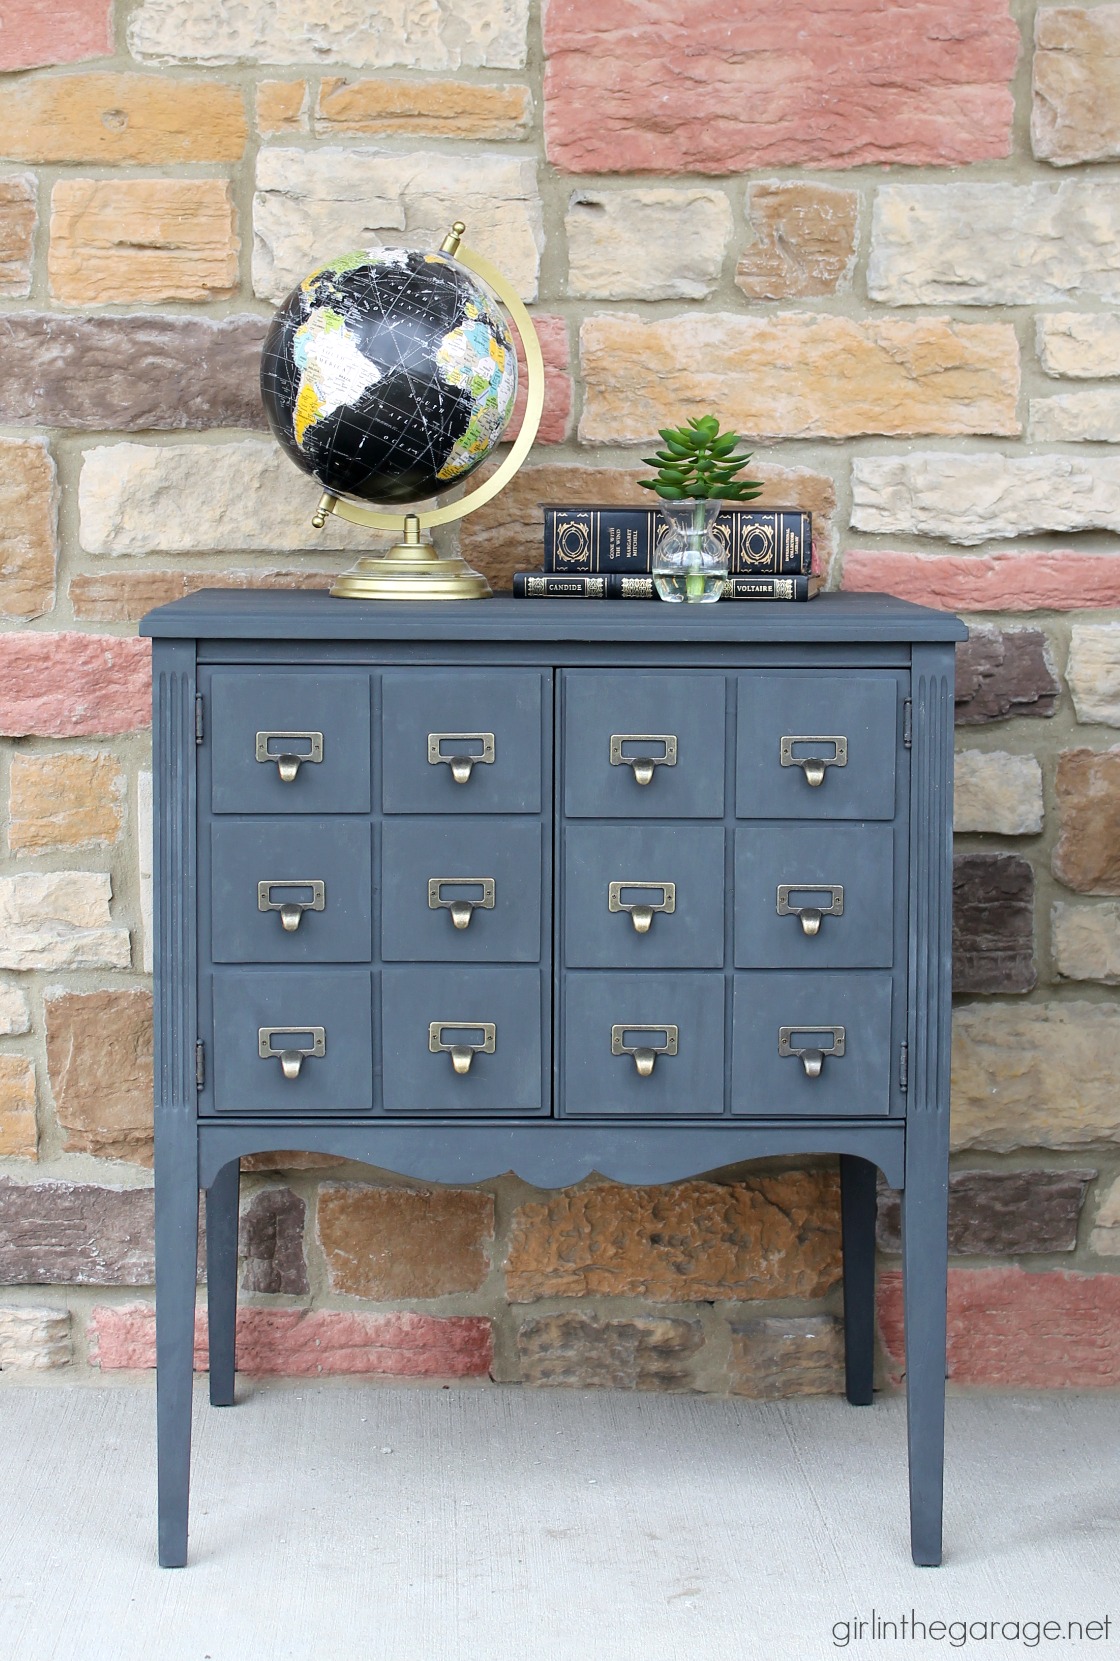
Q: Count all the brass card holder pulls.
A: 12